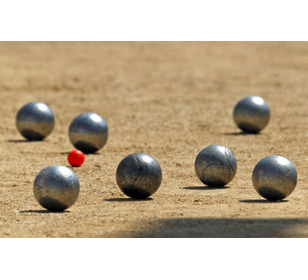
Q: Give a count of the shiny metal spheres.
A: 7